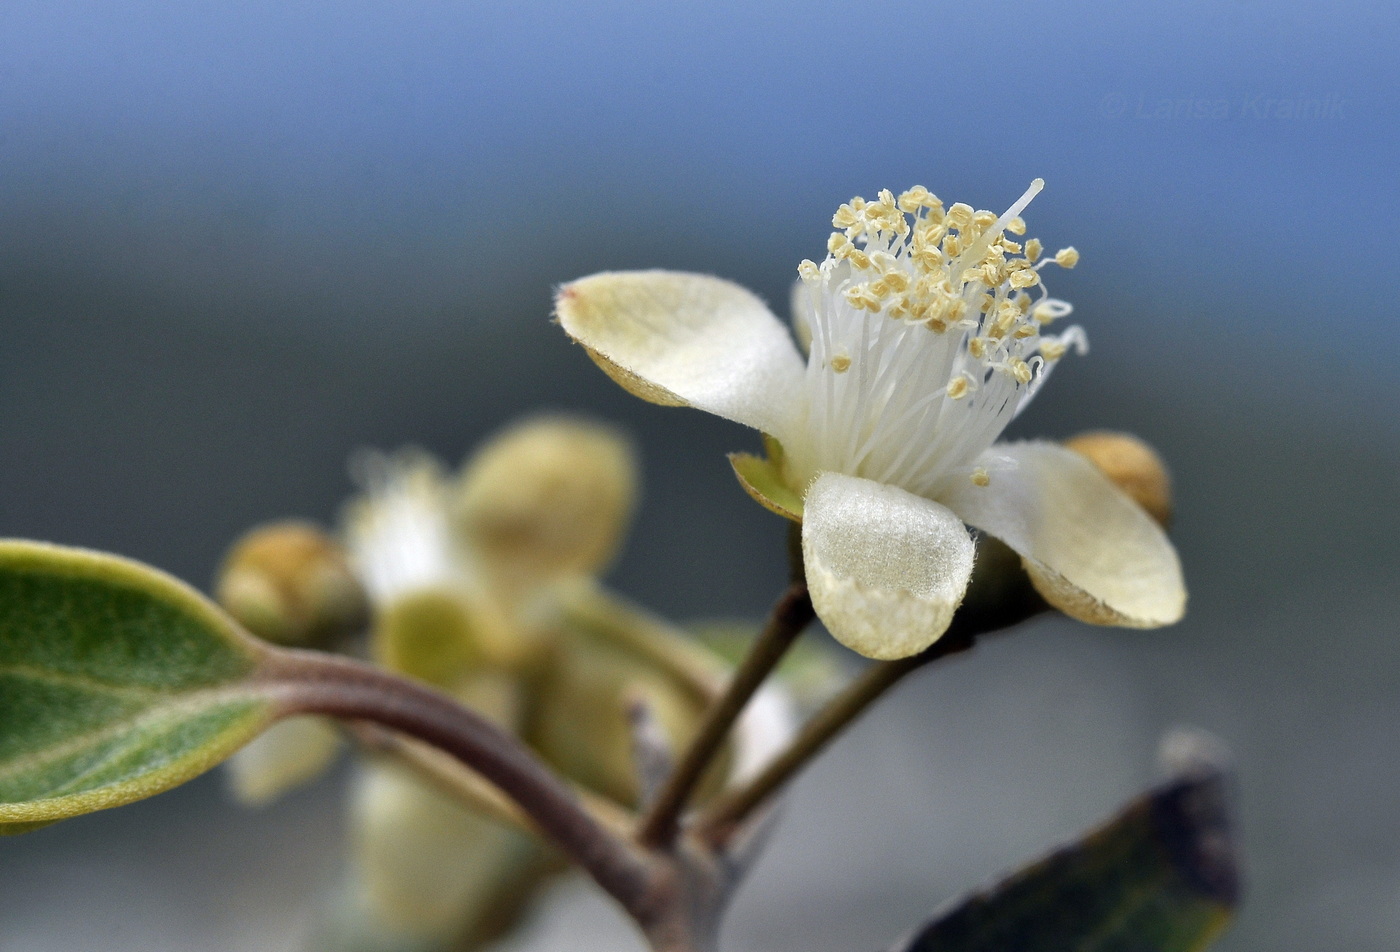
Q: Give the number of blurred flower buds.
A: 2